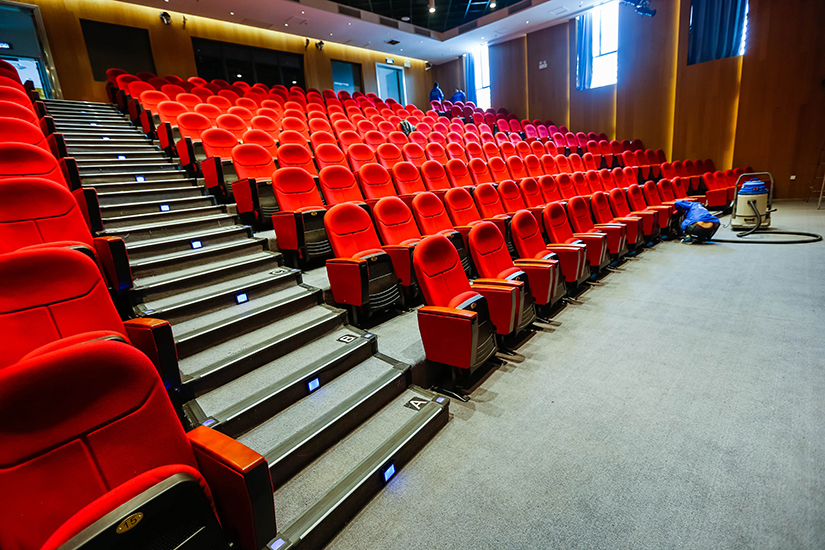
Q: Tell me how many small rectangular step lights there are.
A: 10